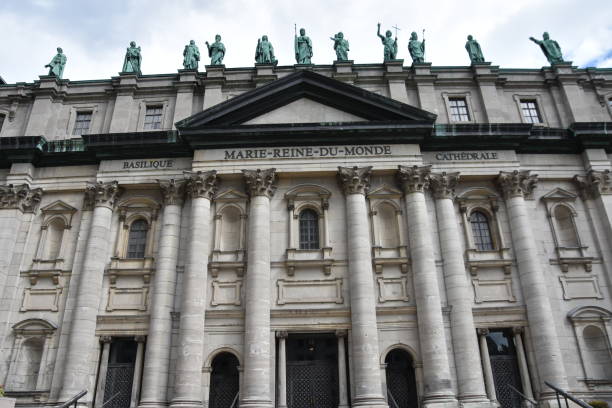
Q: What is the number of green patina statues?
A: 11